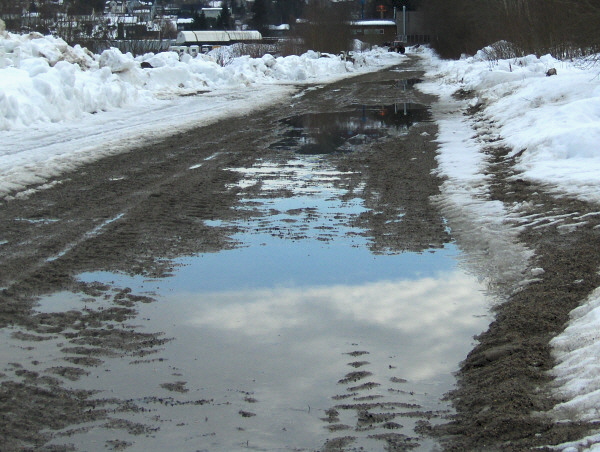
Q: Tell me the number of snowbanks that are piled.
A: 2